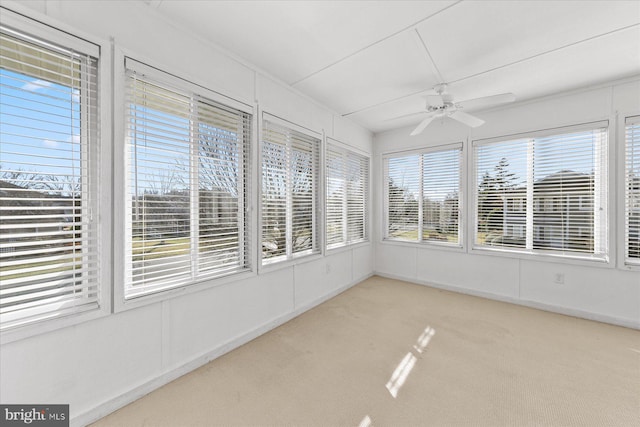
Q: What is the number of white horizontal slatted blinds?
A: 7